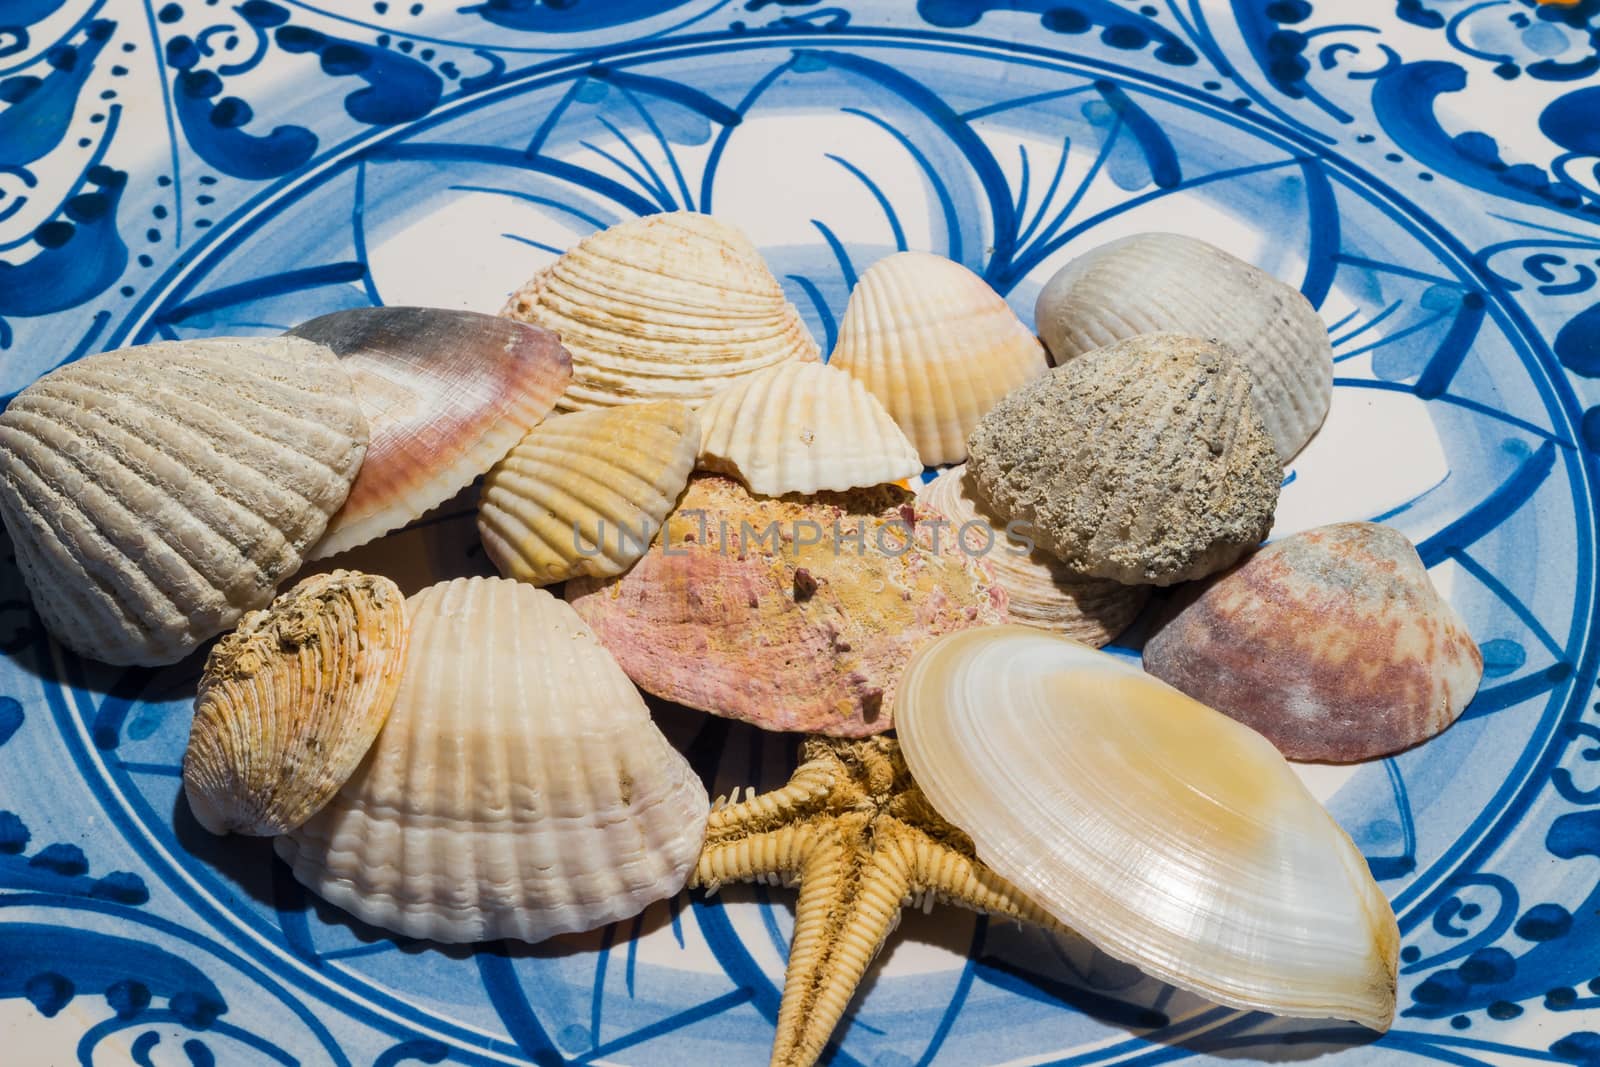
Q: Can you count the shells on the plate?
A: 14